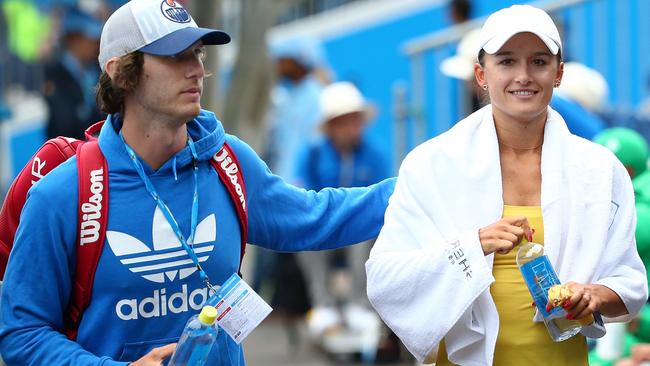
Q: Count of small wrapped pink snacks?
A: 0